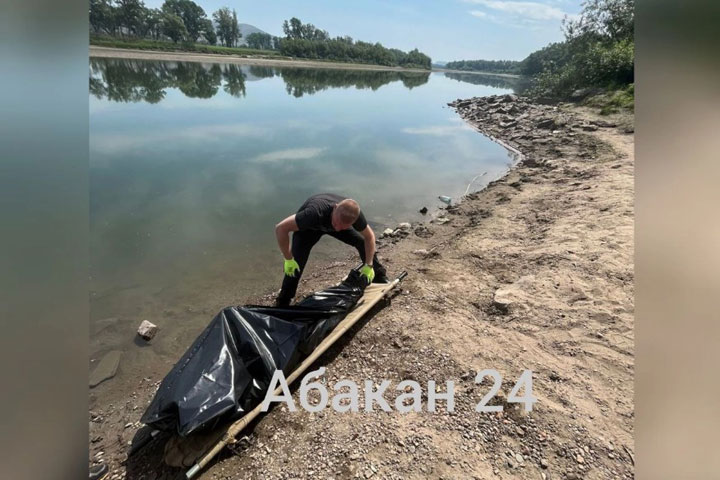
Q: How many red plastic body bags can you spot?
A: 0